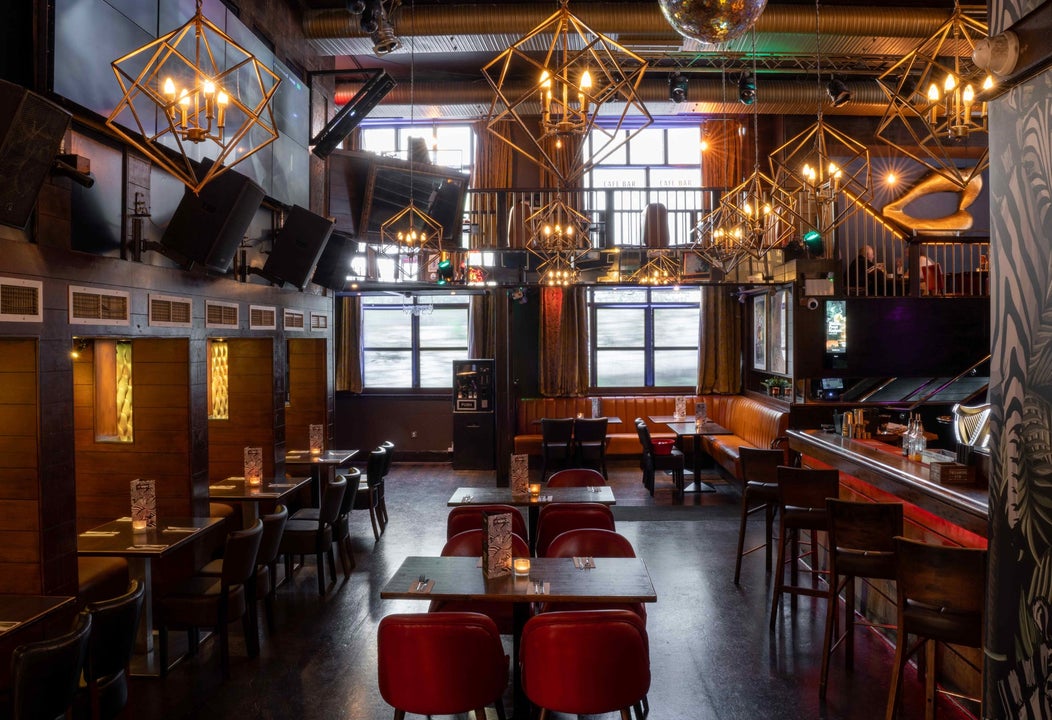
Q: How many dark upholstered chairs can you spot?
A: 12